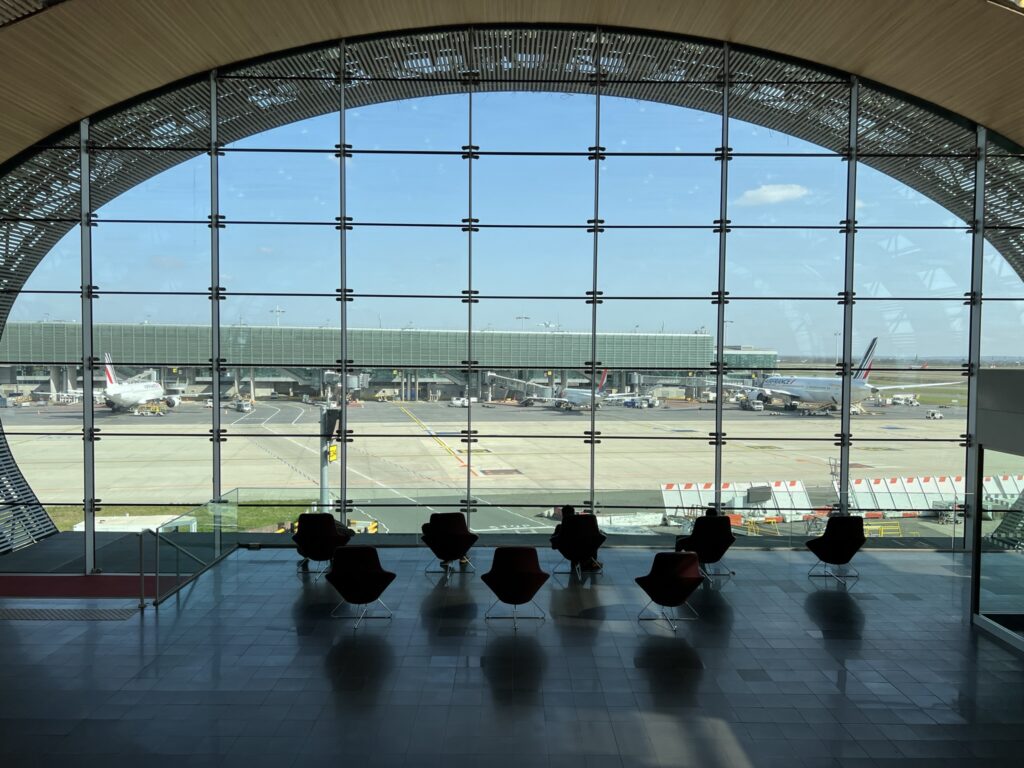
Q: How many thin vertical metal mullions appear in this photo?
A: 8